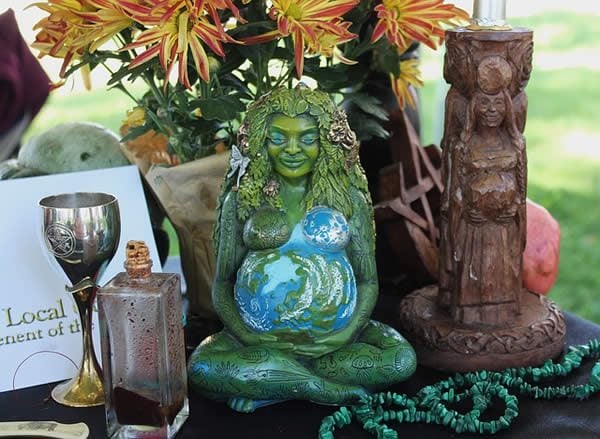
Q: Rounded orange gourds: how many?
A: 1